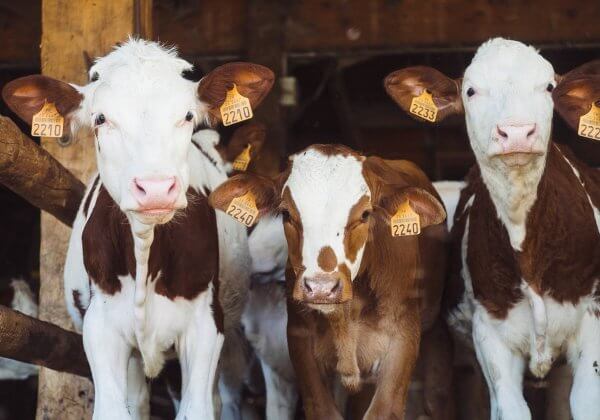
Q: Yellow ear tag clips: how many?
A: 7